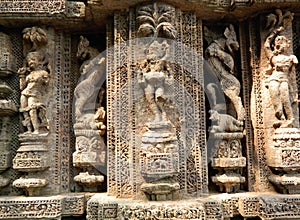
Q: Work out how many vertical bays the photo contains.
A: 5